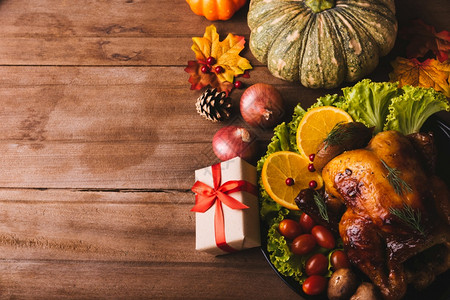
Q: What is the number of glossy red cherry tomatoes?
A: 7